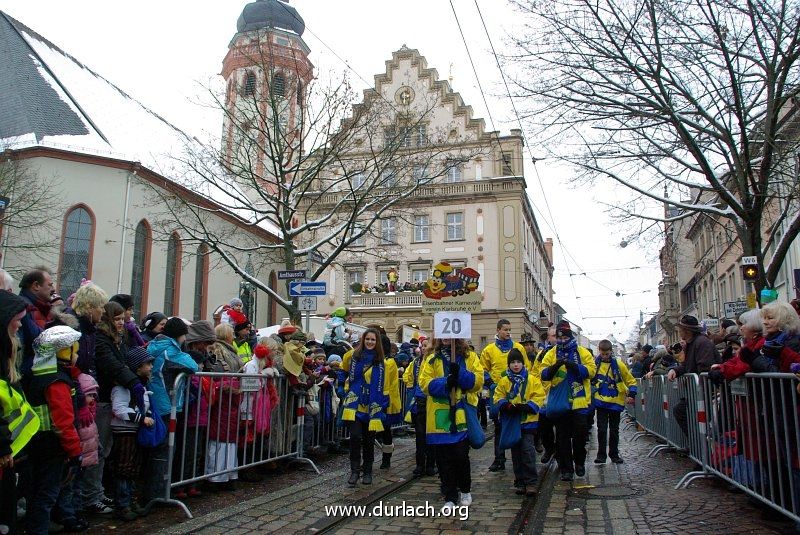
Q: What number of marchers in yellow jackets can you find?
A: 9